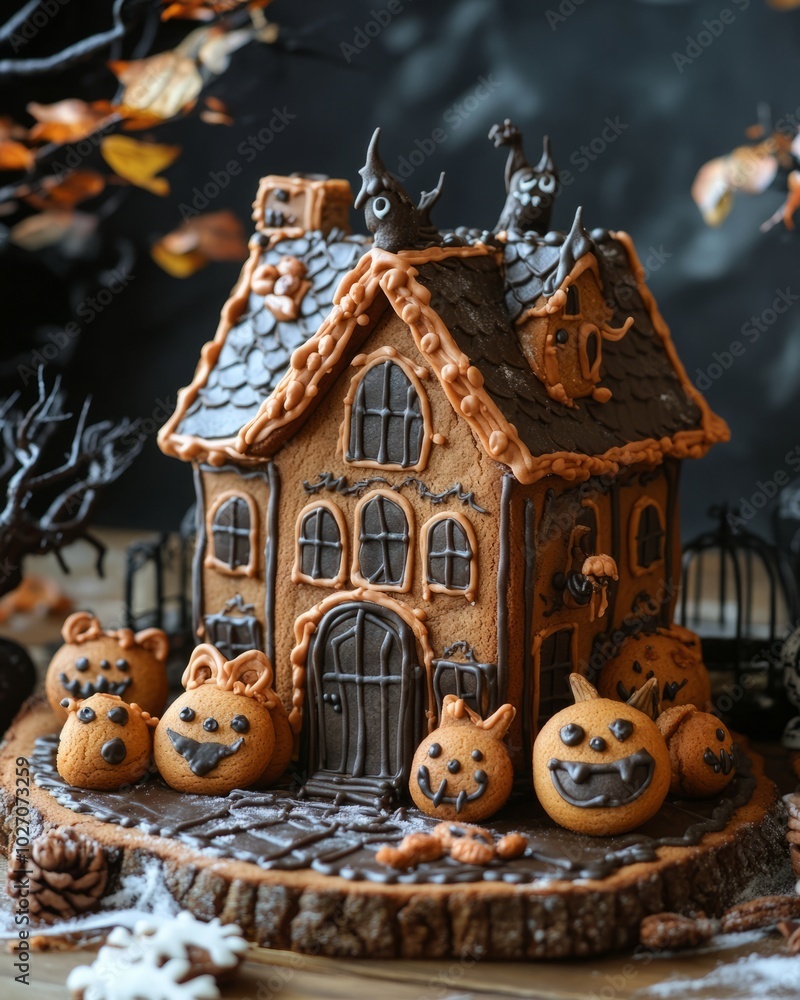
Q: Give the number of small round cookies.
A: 7